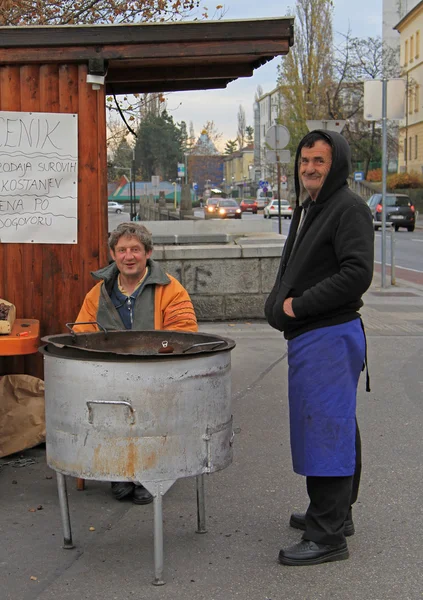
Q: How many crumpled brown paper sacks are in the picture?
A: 1